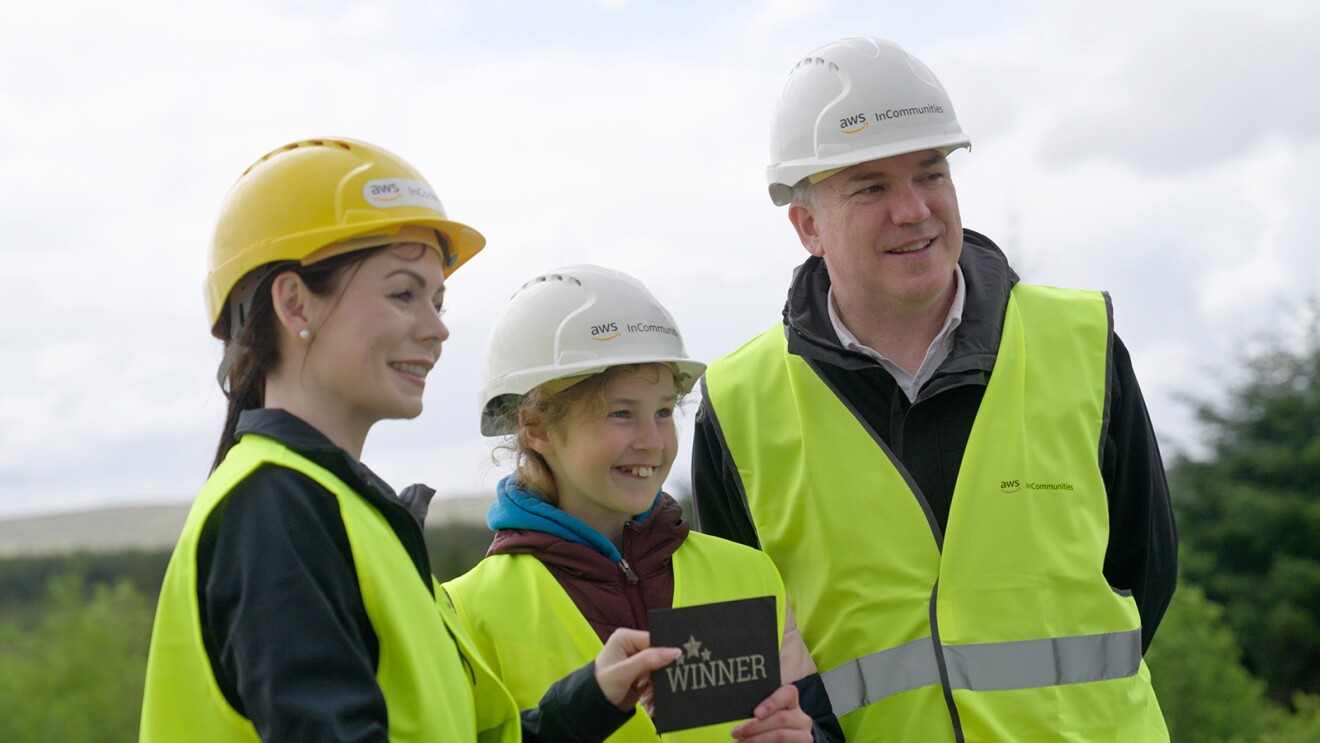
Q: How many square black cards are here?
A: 1